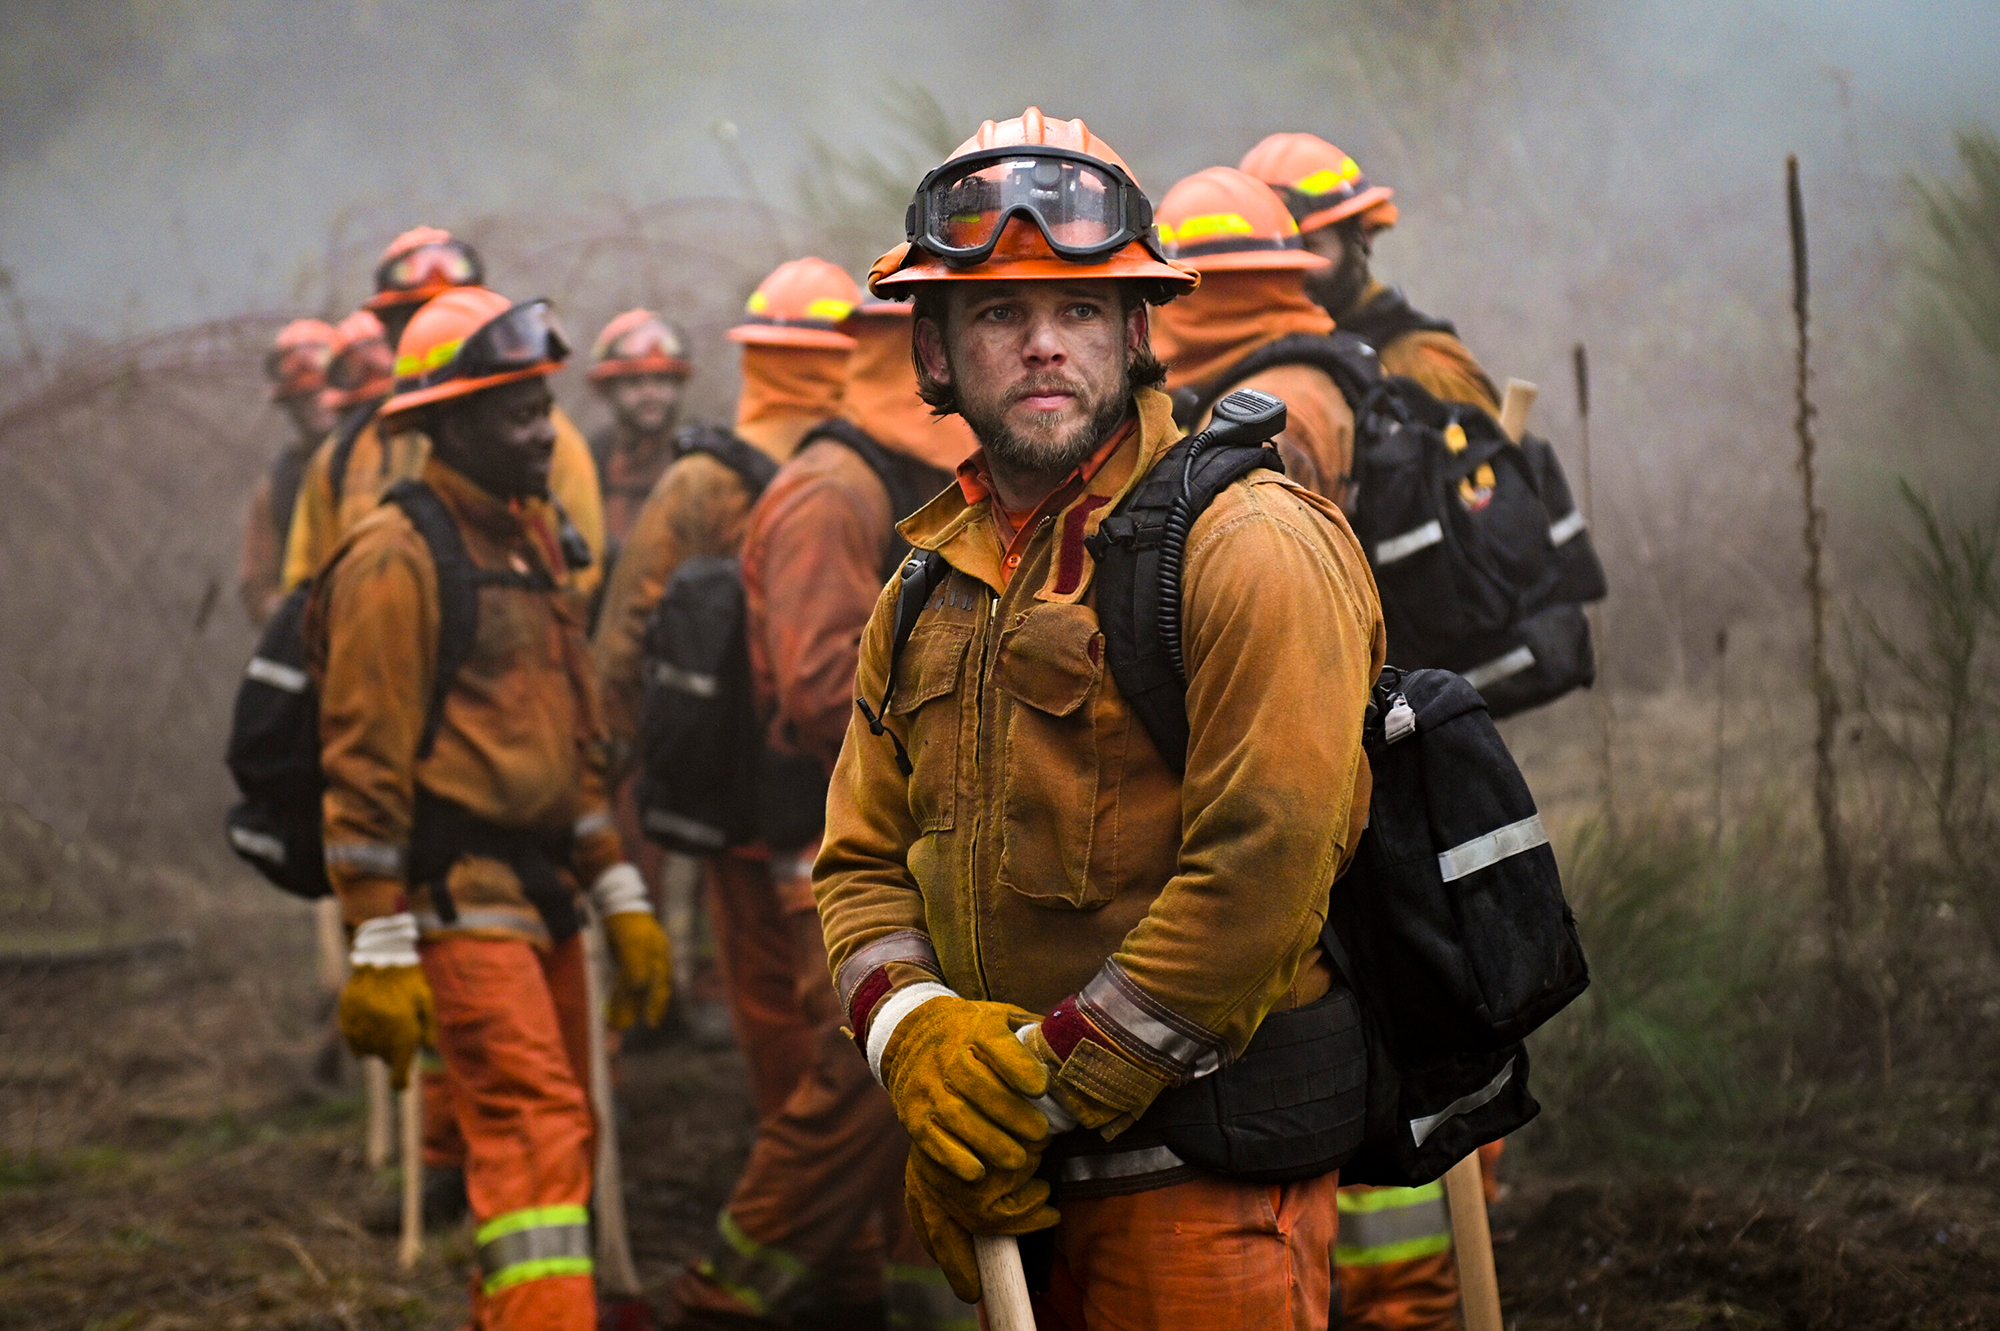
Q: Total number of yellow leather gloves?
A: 4